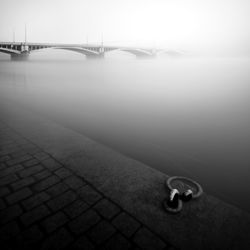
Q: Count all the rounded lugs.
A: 2